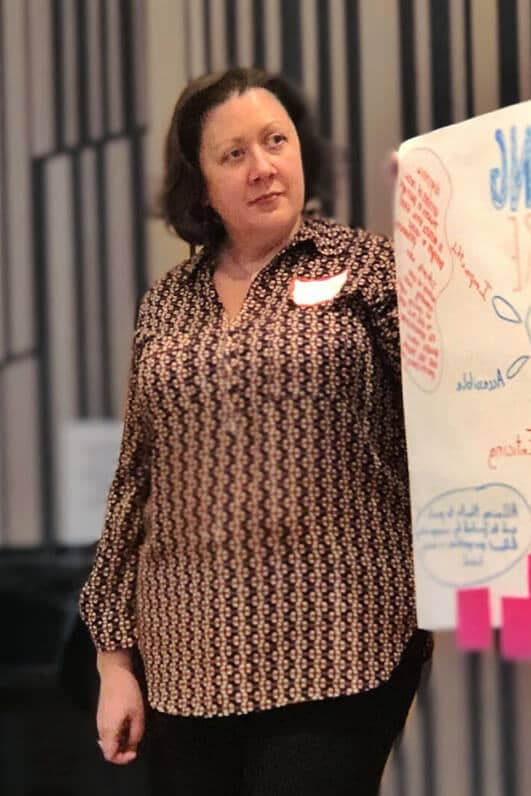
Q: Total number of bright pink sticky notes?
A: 3